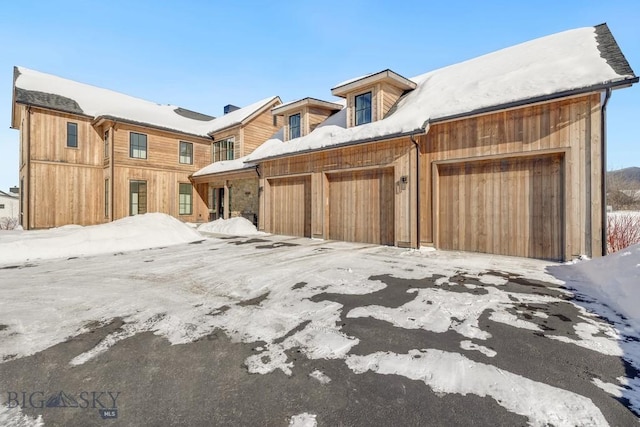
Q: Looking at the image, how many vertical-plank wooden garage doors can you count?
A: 3